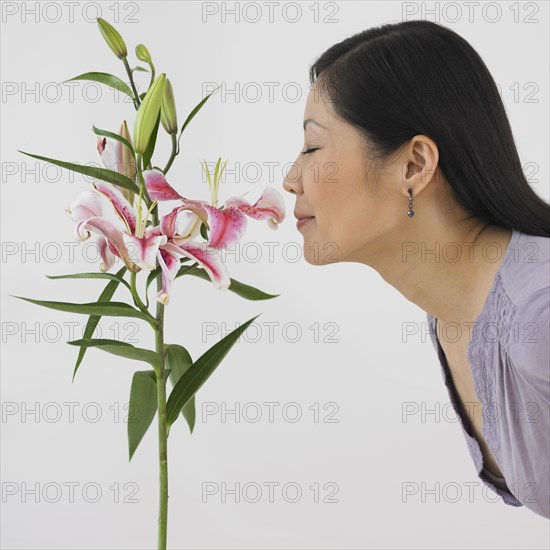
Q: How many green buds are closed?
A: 4